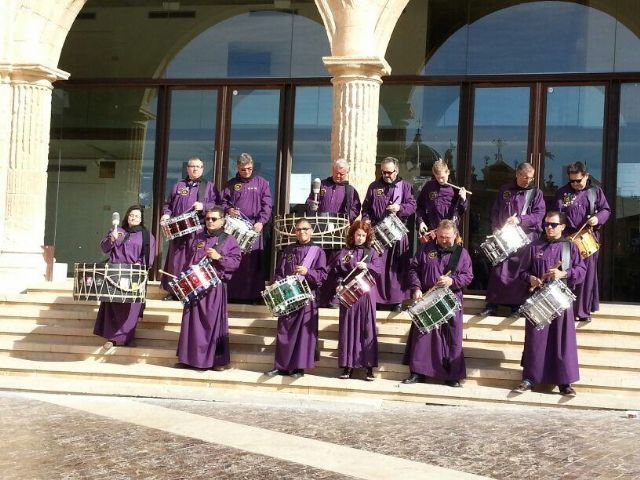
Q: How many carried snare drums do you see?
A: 11